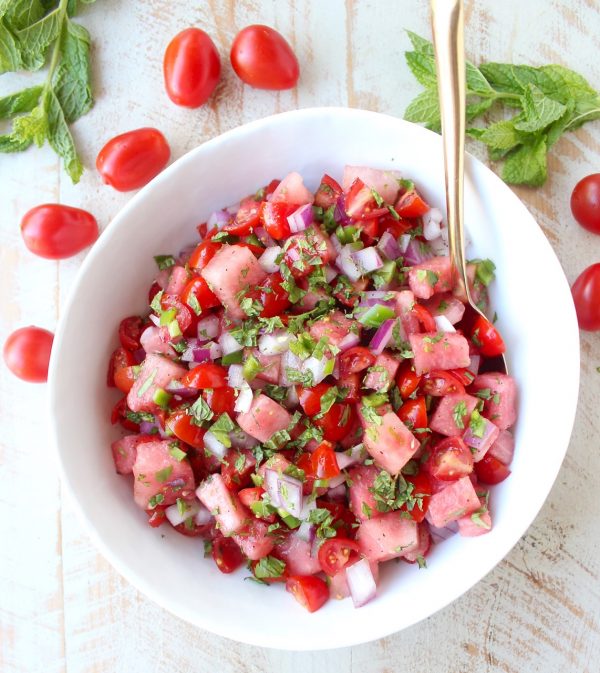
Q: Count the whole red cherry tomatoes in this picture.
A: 7